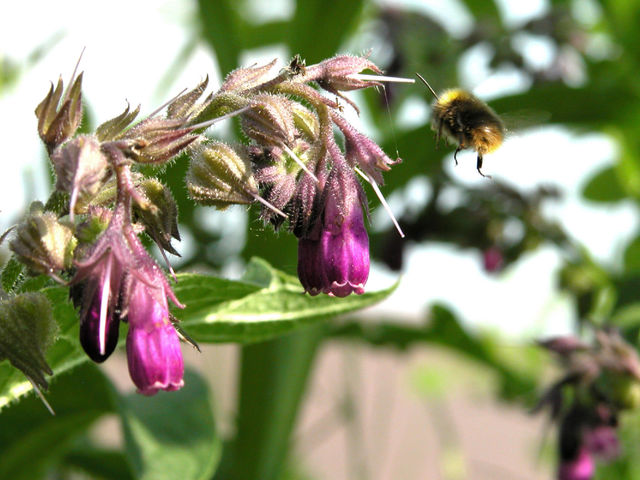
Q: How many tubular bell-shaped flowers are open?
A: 3